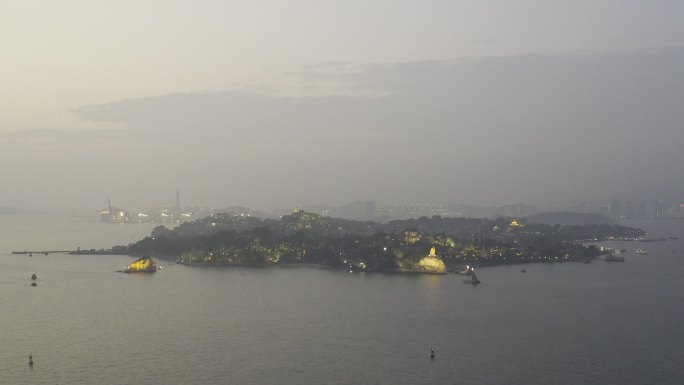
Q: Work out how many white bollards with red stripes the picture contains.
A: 0